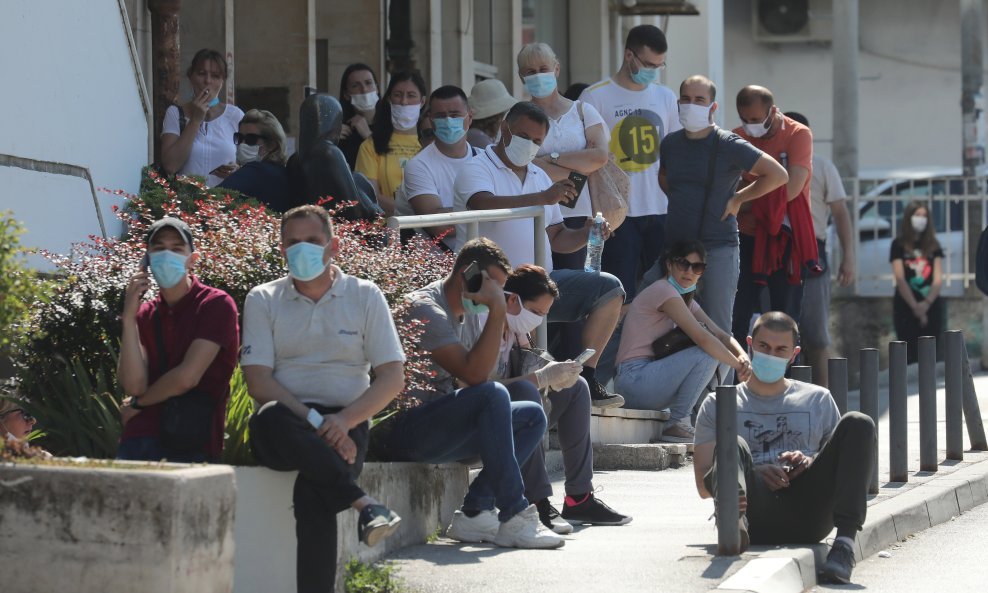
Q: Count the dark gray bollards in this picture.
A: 8